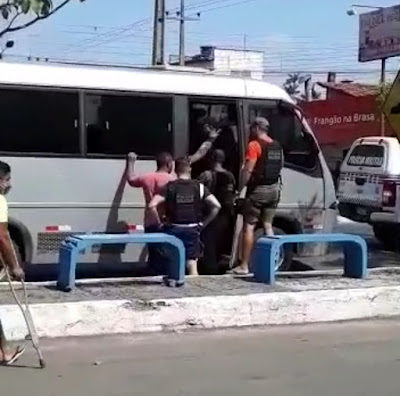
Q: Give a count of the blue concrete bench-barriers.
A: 2